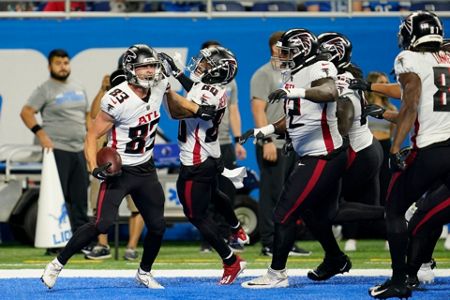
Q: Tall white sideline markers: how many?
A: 1